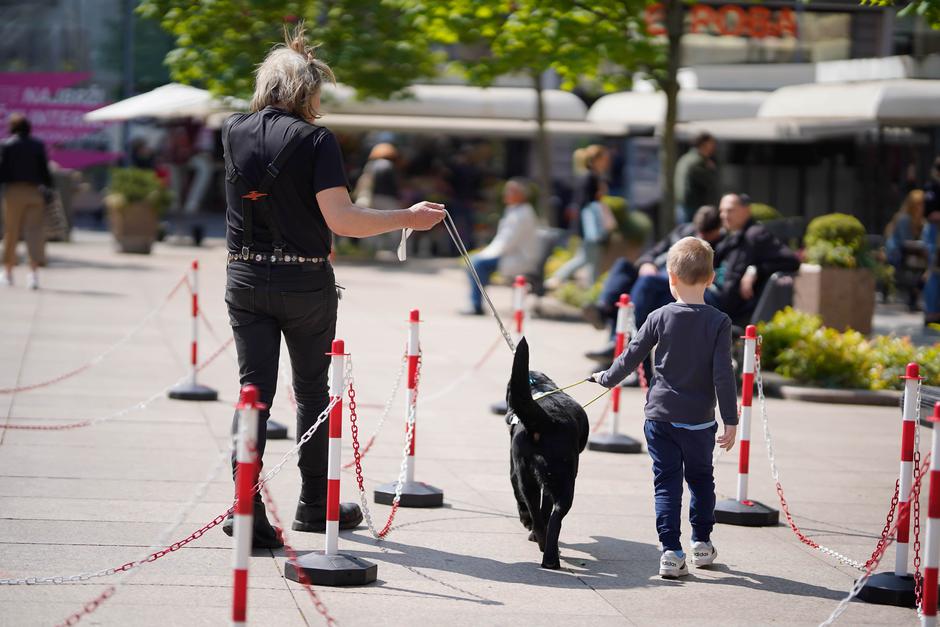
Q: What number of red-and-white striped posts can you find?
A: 9